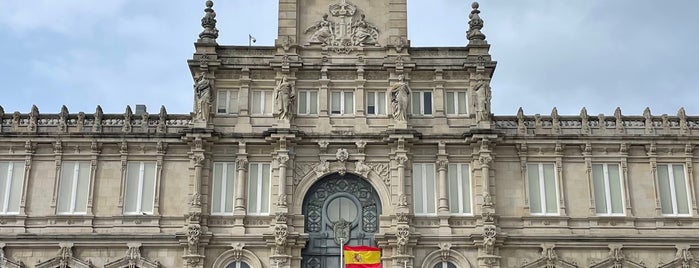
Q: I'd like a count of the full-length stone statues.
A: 4